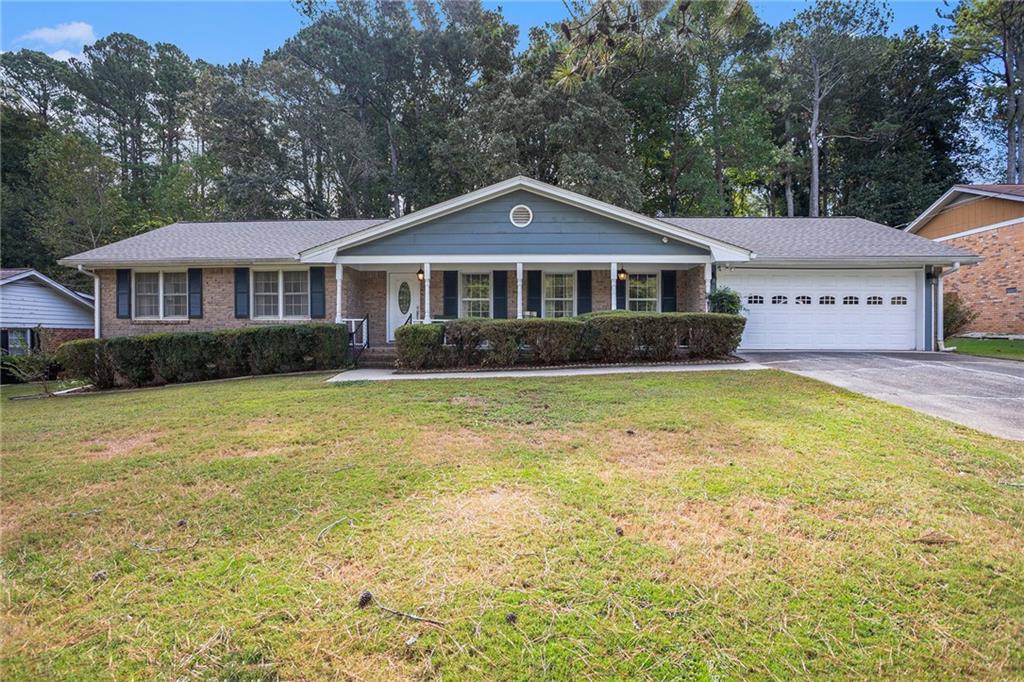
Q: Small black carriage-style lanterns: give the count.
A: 2